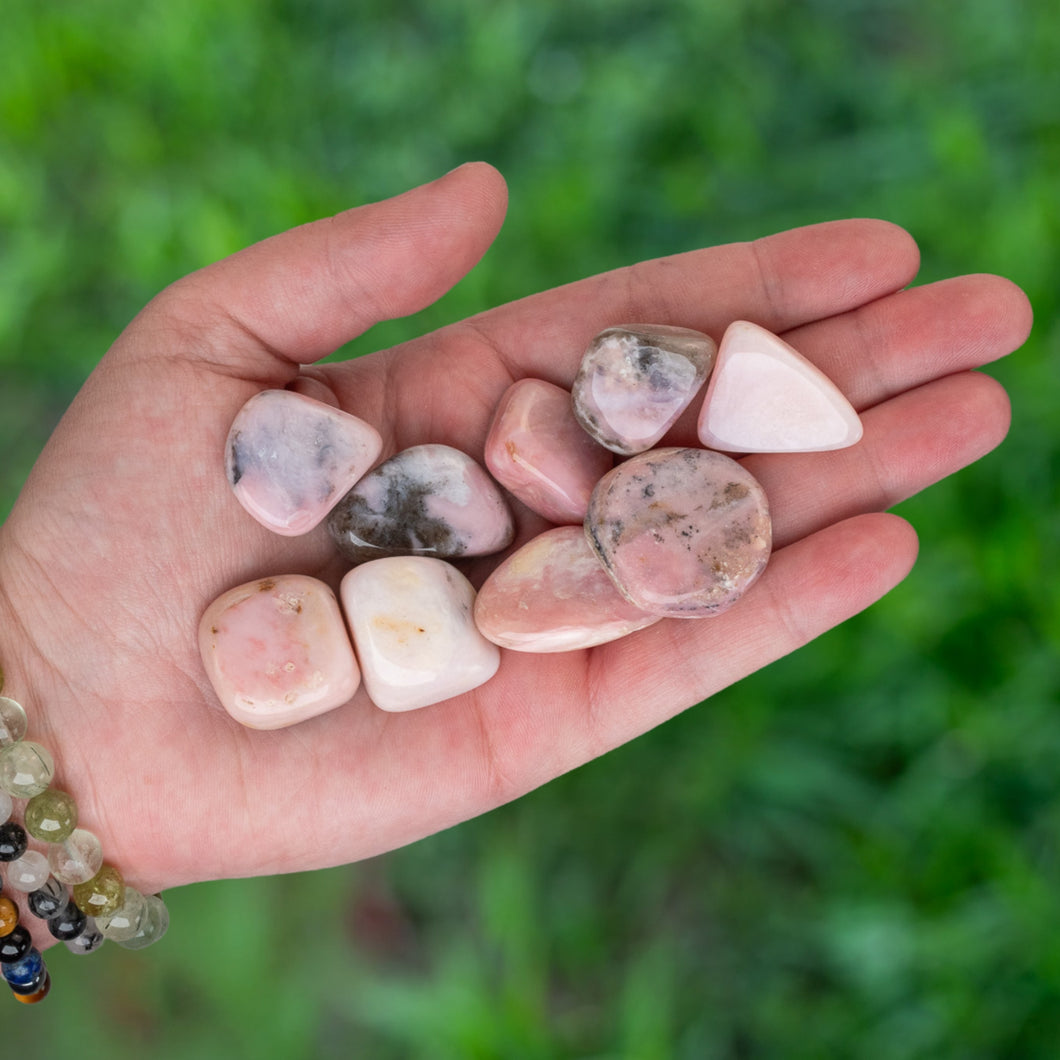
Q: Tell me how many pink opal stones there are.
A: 9